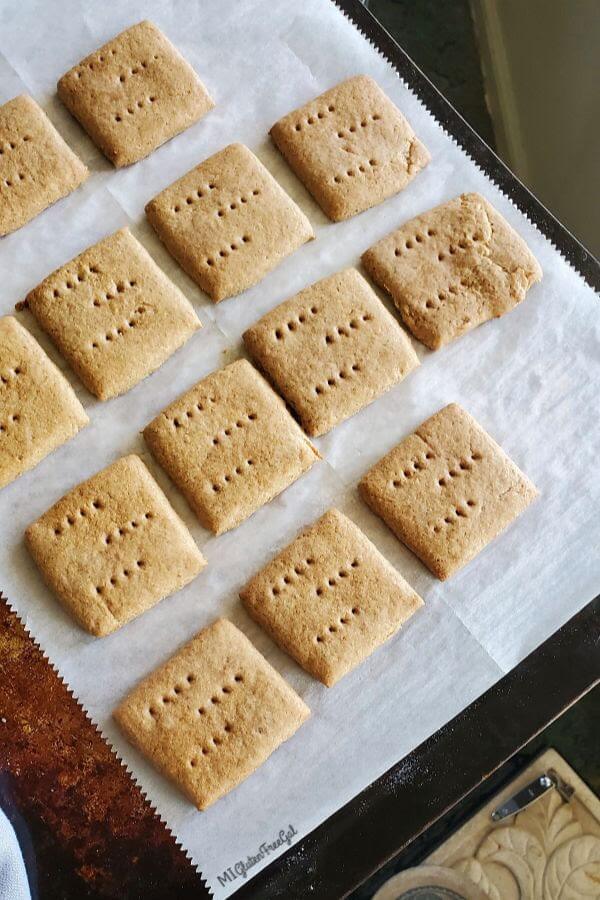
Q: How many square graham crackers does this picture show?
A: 13